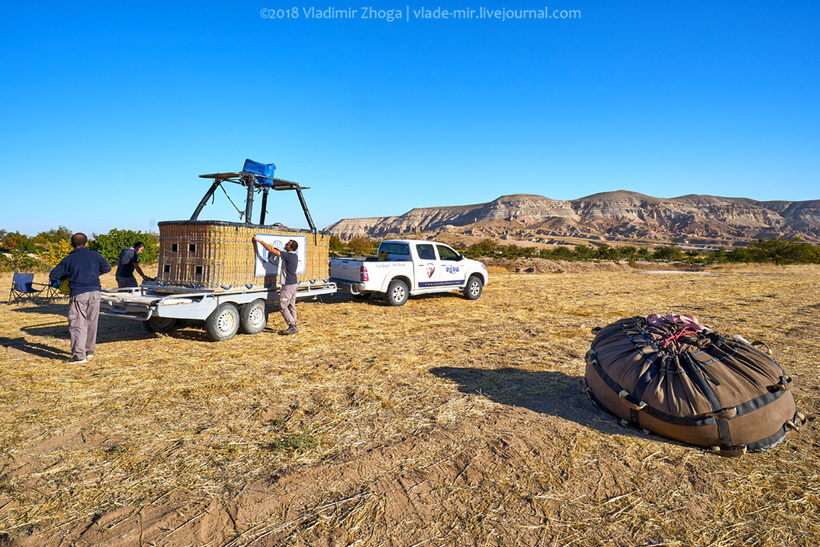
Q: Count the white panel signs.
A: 1